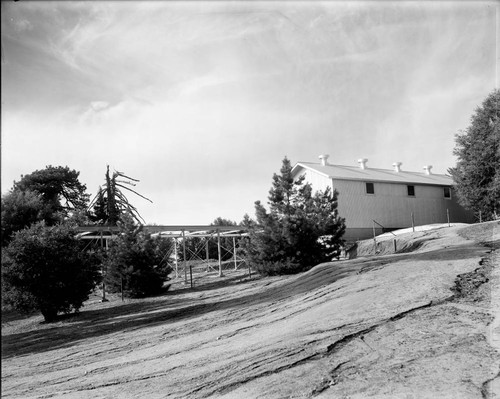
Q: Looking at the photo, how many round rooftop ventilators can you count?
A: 4